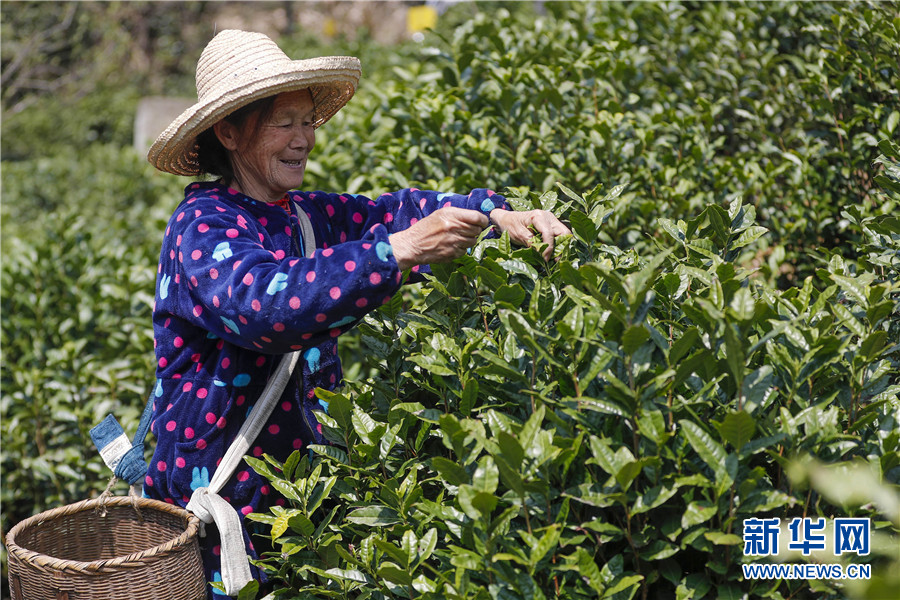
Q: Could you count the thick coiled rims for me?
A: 1